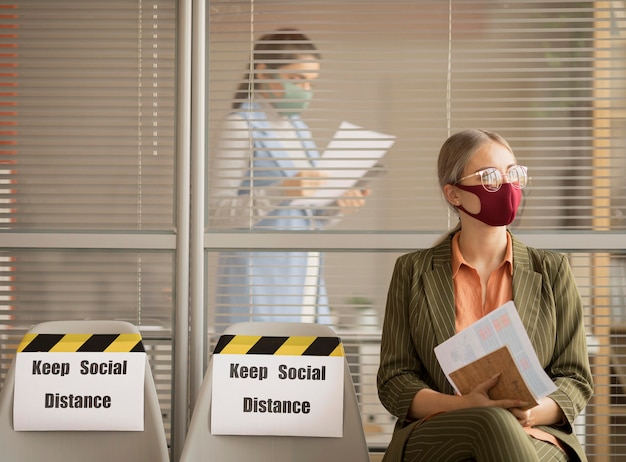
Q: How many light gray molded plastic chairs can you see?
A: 2